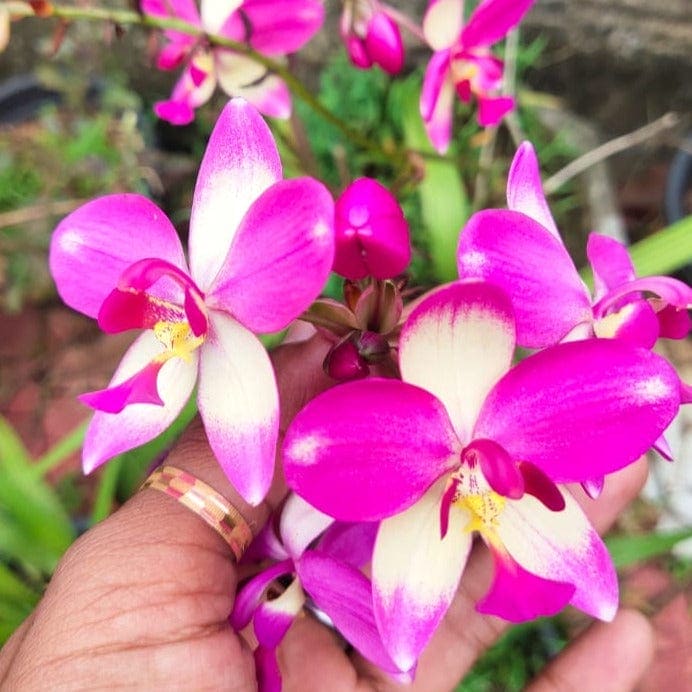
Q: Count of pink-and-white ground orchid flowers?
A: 6